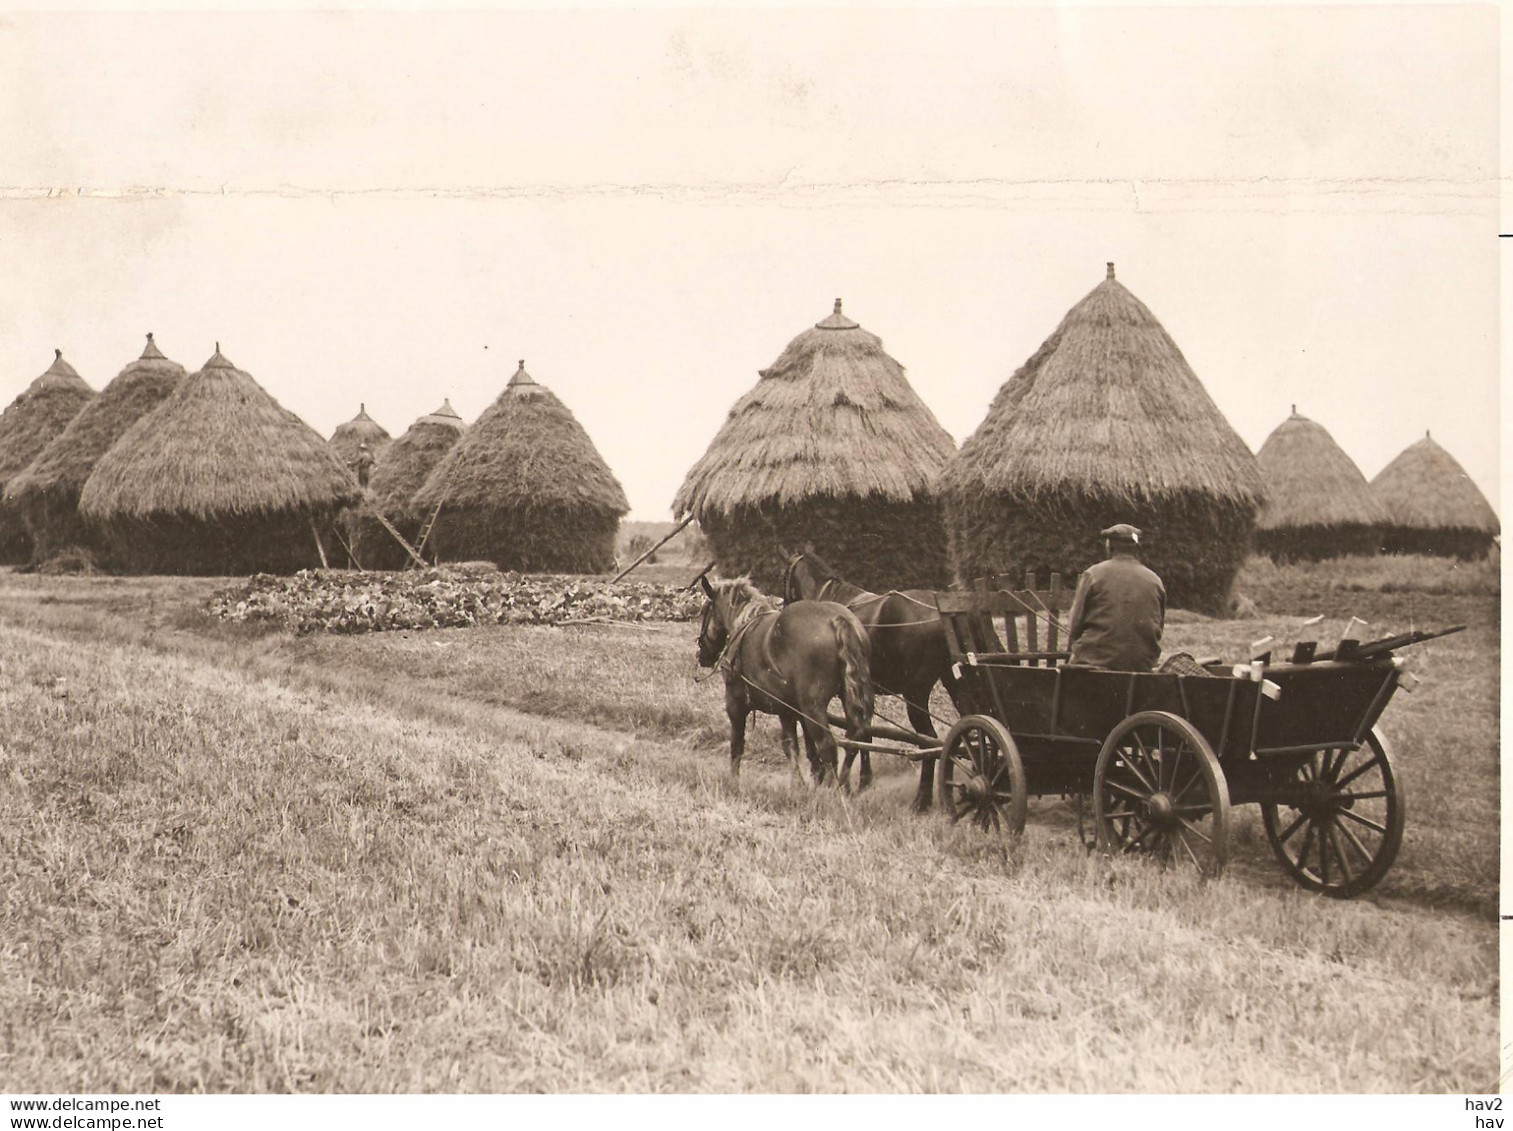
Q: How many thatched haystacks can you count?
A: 10